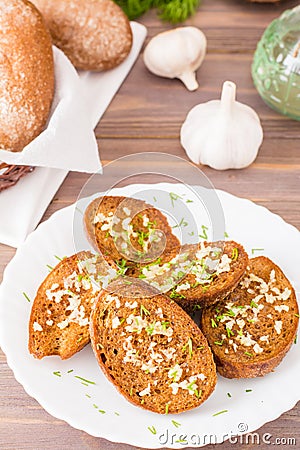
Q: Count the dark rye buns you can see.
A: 2